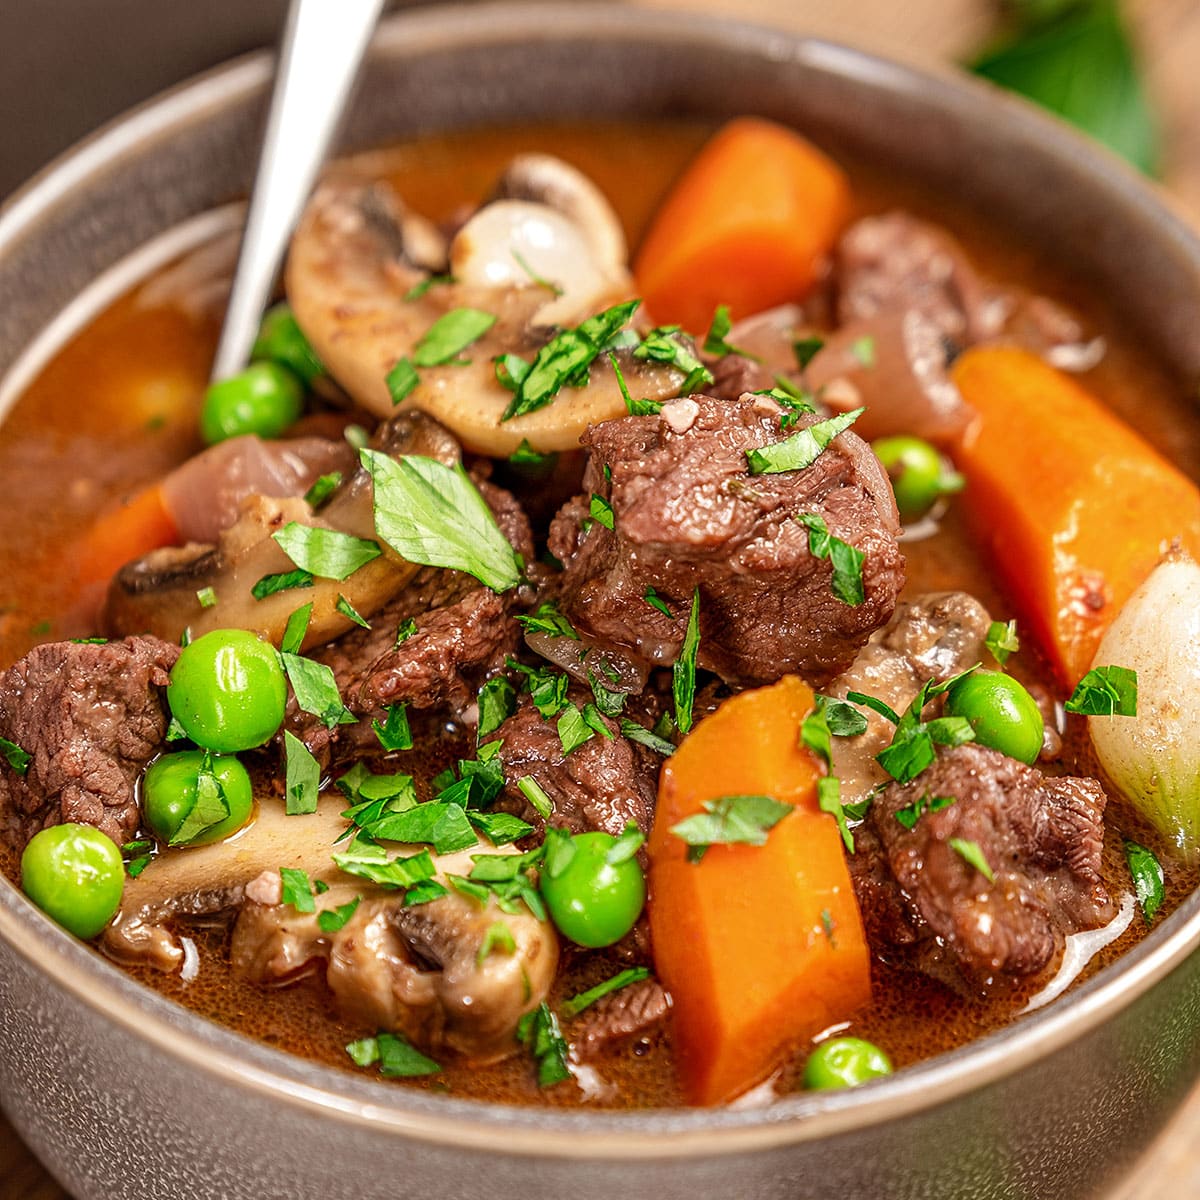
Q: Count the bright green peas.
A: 9